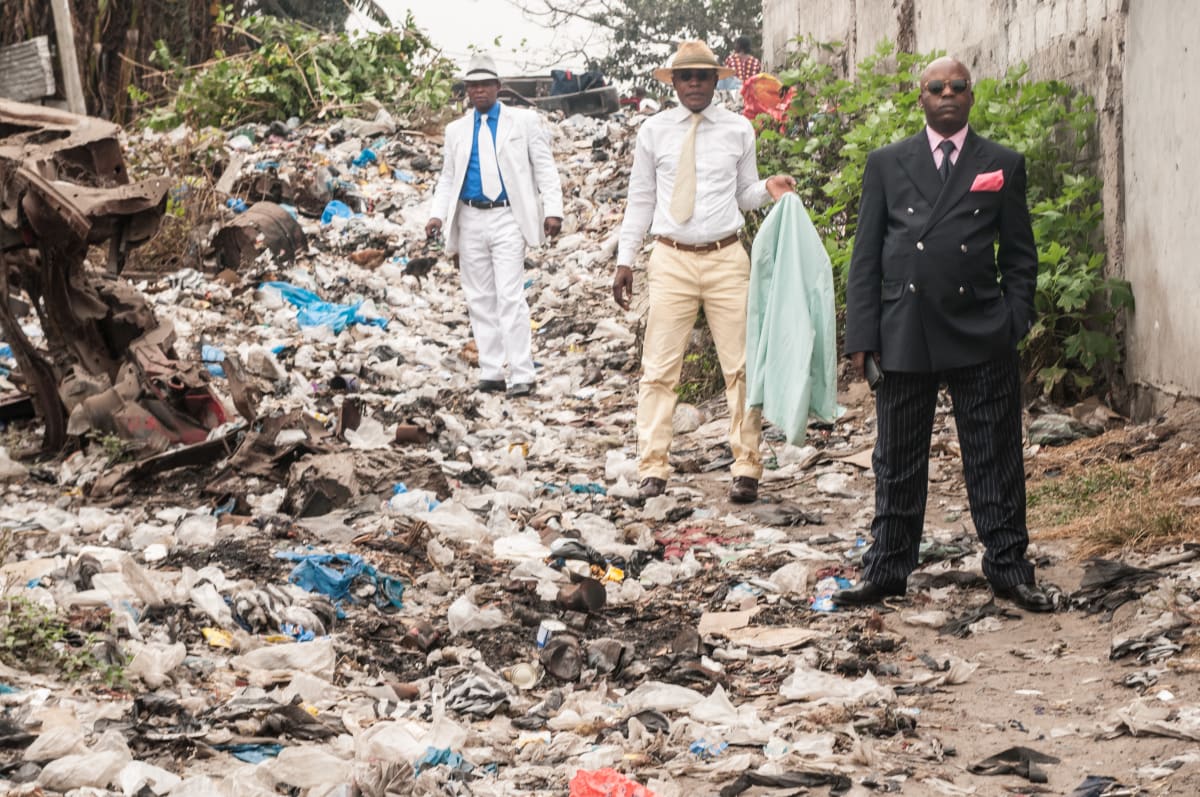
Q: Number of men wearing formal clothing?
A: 3